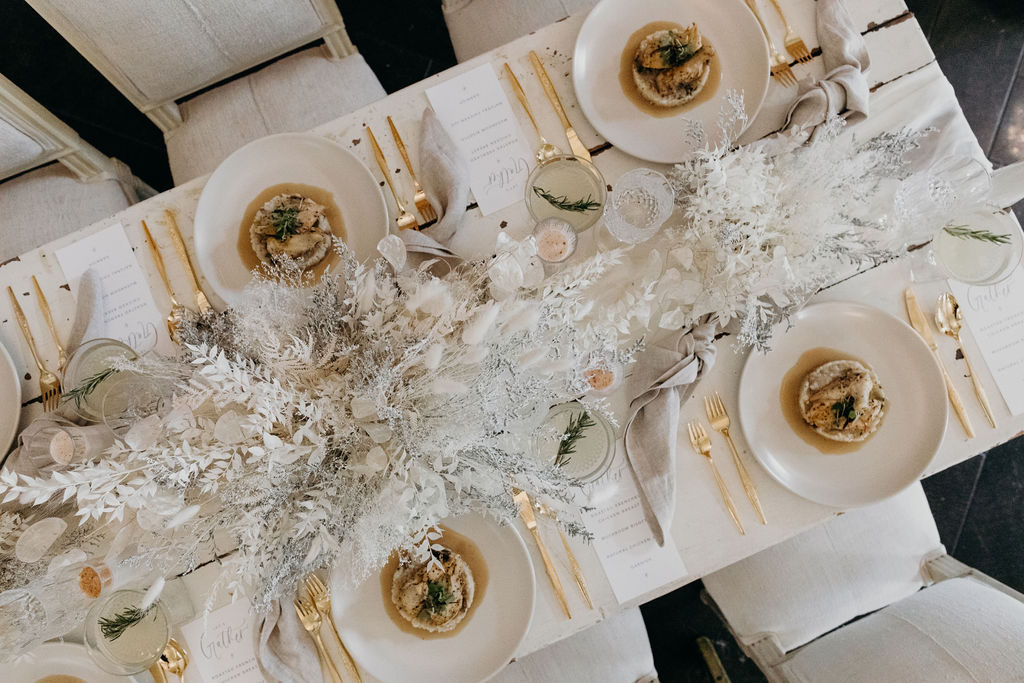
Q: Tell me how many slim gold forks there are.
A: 10